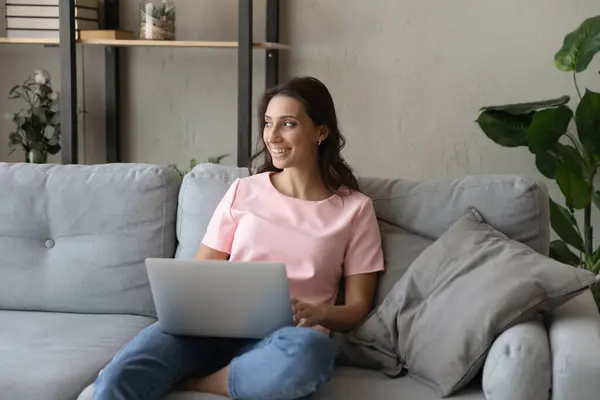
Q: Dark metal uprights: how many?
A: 4